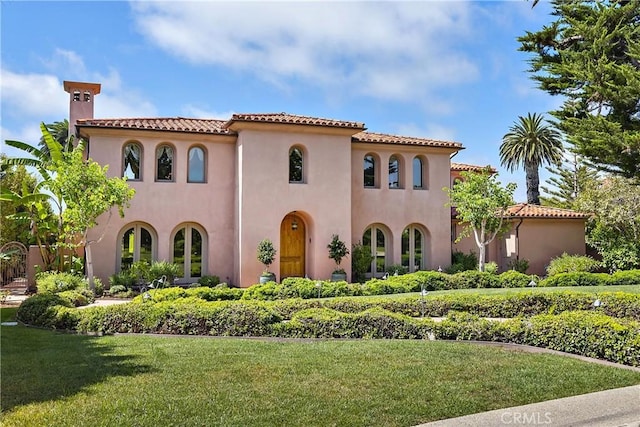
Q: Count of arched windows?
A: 11